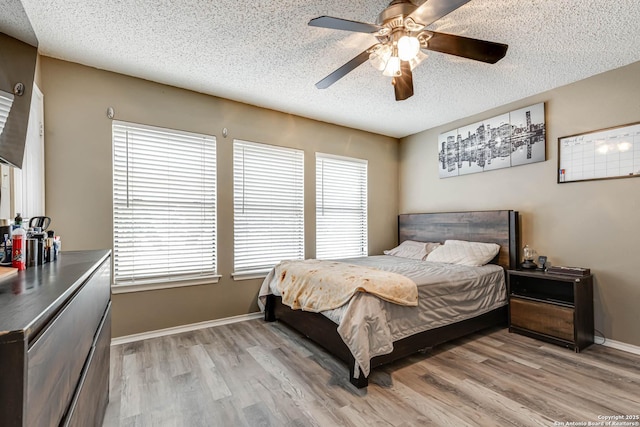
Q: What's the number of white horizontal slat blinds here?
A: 3